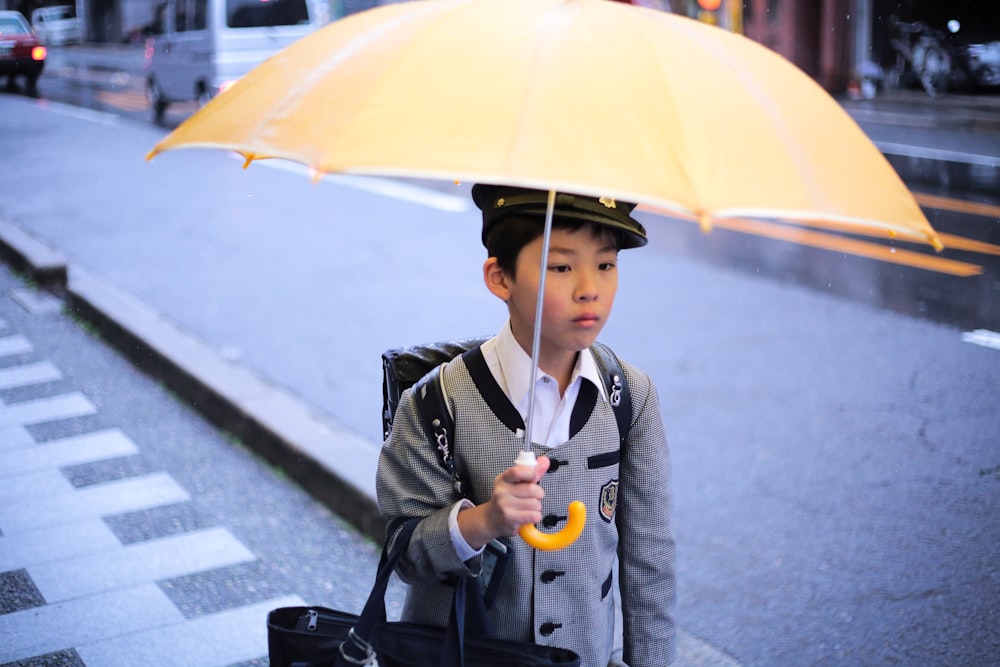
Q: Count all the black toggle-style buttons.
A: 4